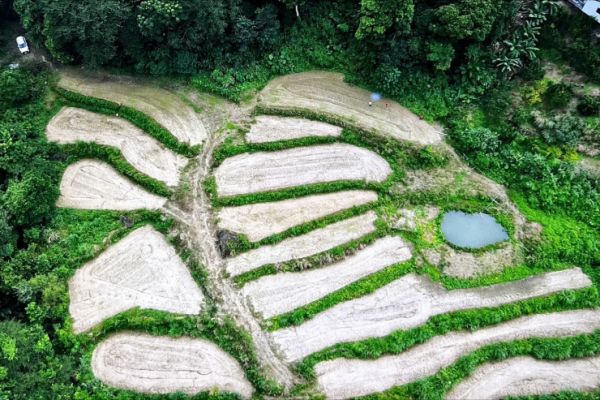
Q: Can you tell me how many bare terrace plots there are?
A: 14